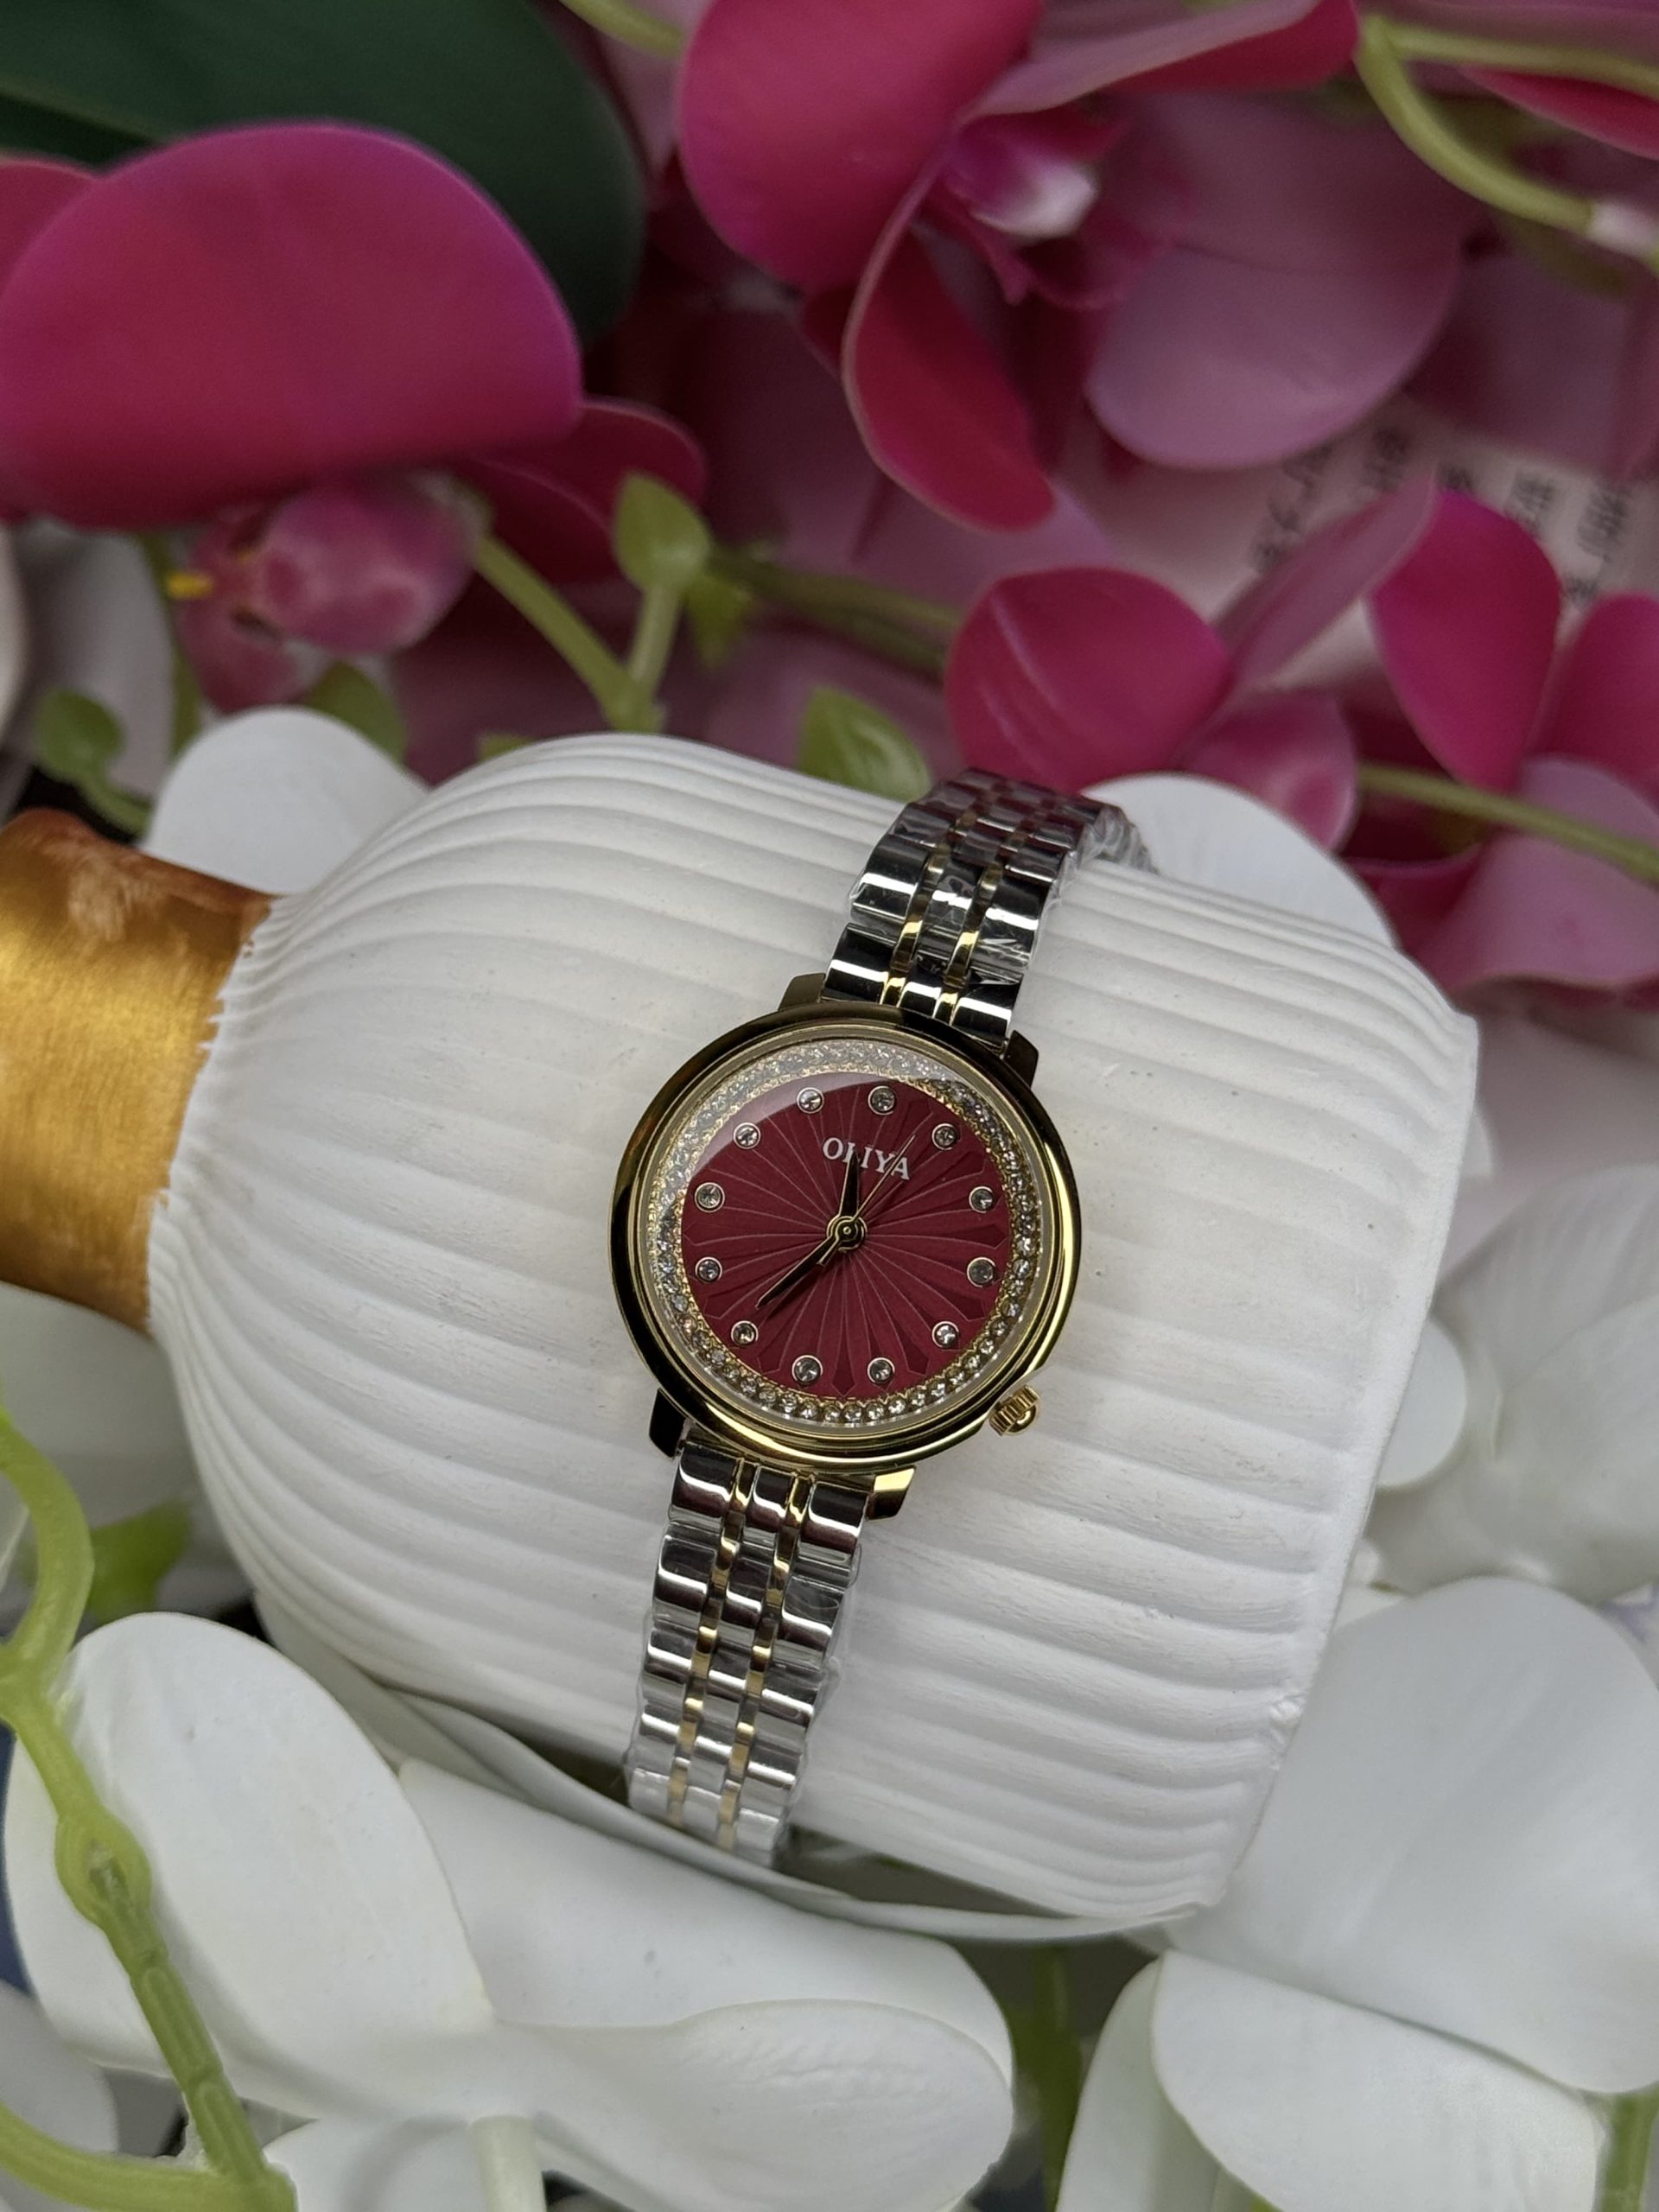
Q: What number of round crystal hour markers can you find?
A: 12